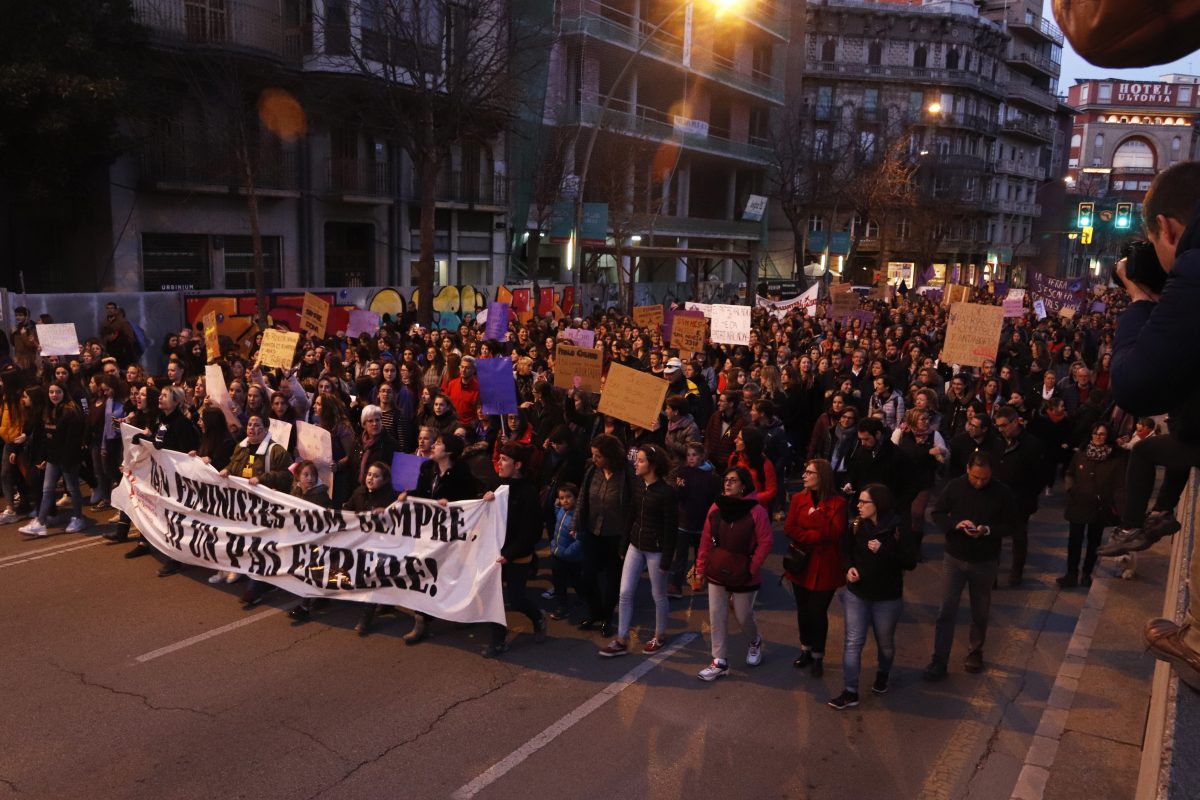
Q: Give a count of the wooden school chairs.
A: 0